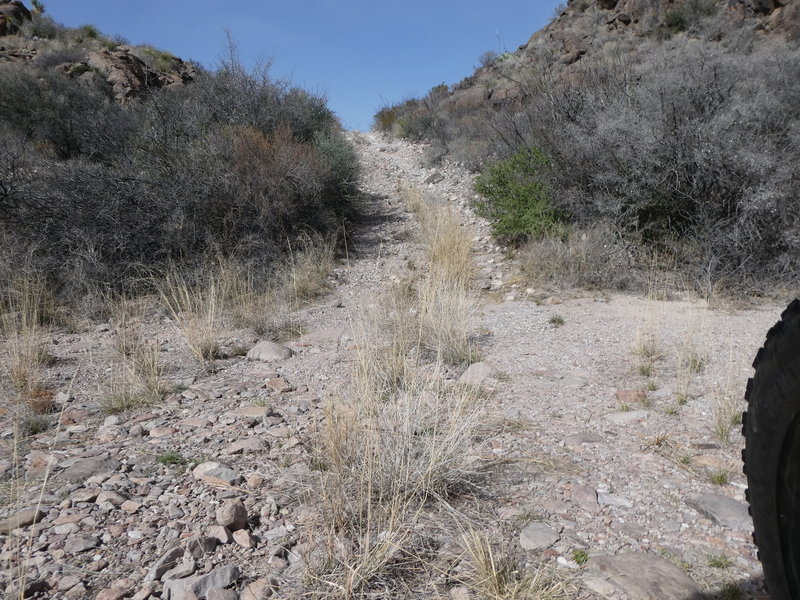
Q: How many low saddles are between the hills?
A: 1